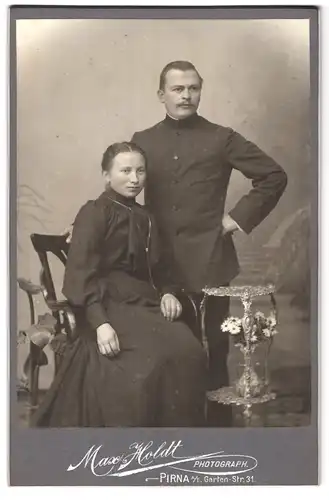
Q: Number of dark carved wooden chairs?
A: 1